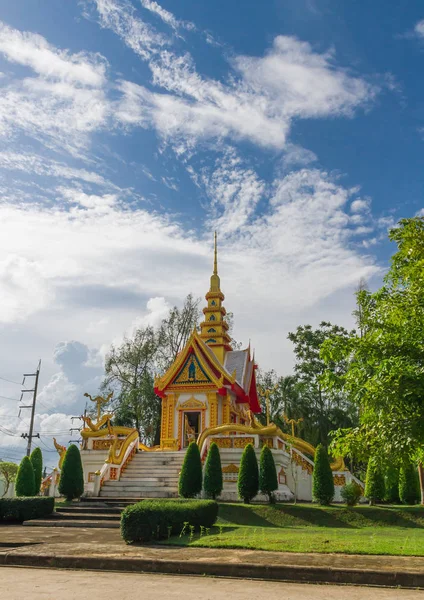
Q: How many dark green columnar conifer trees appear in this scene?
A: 11